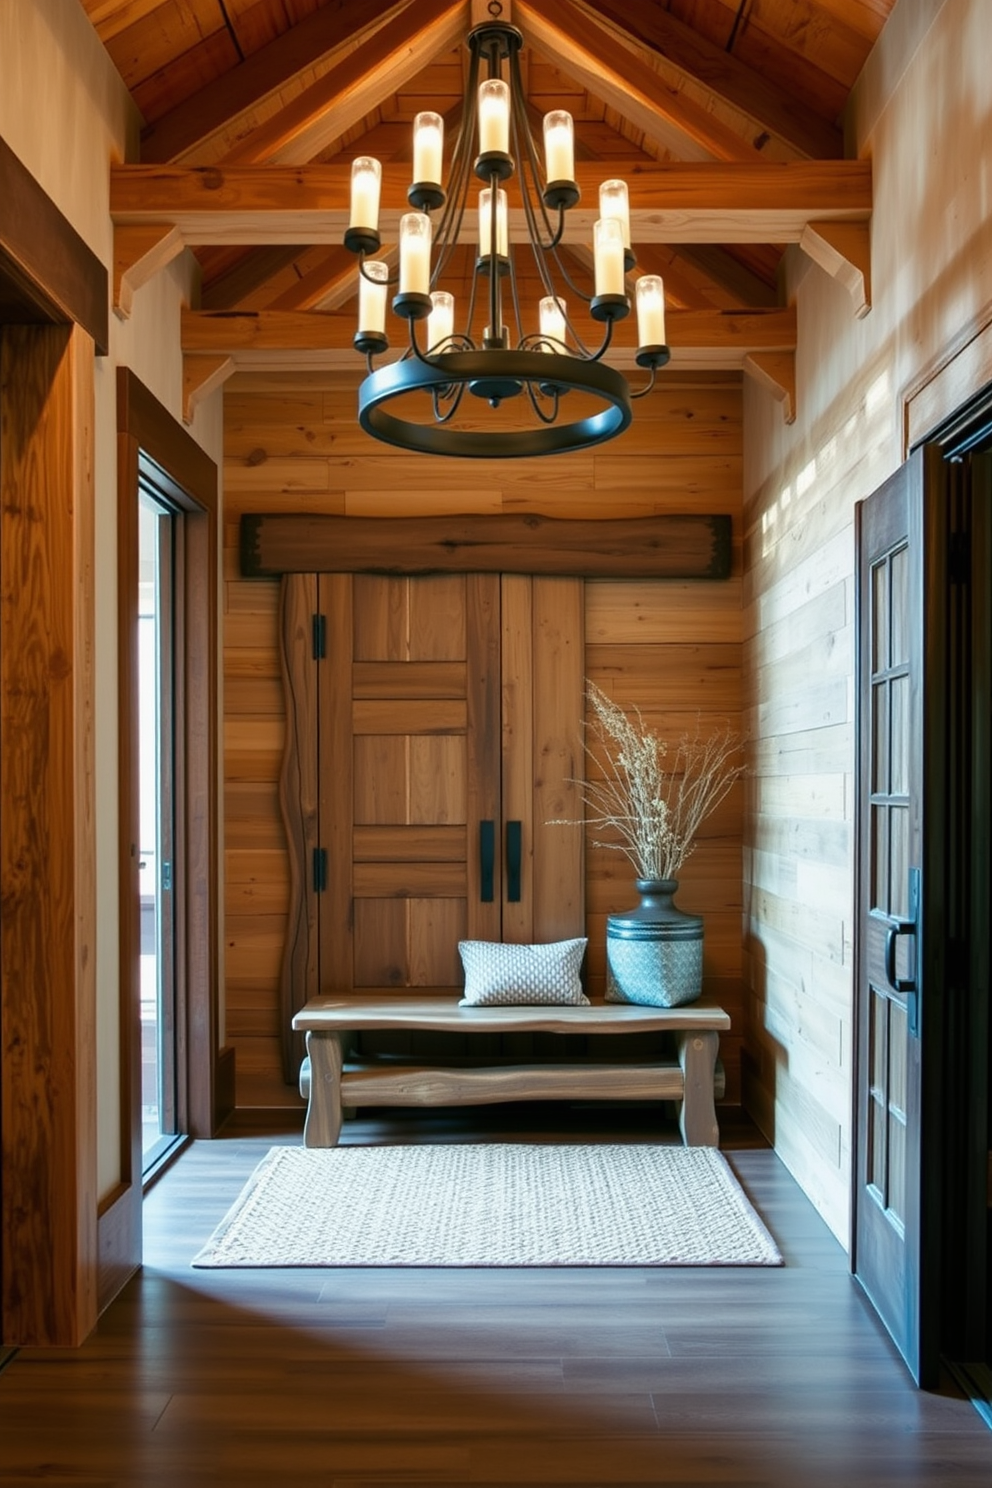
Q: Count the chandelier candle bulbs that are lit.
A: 12